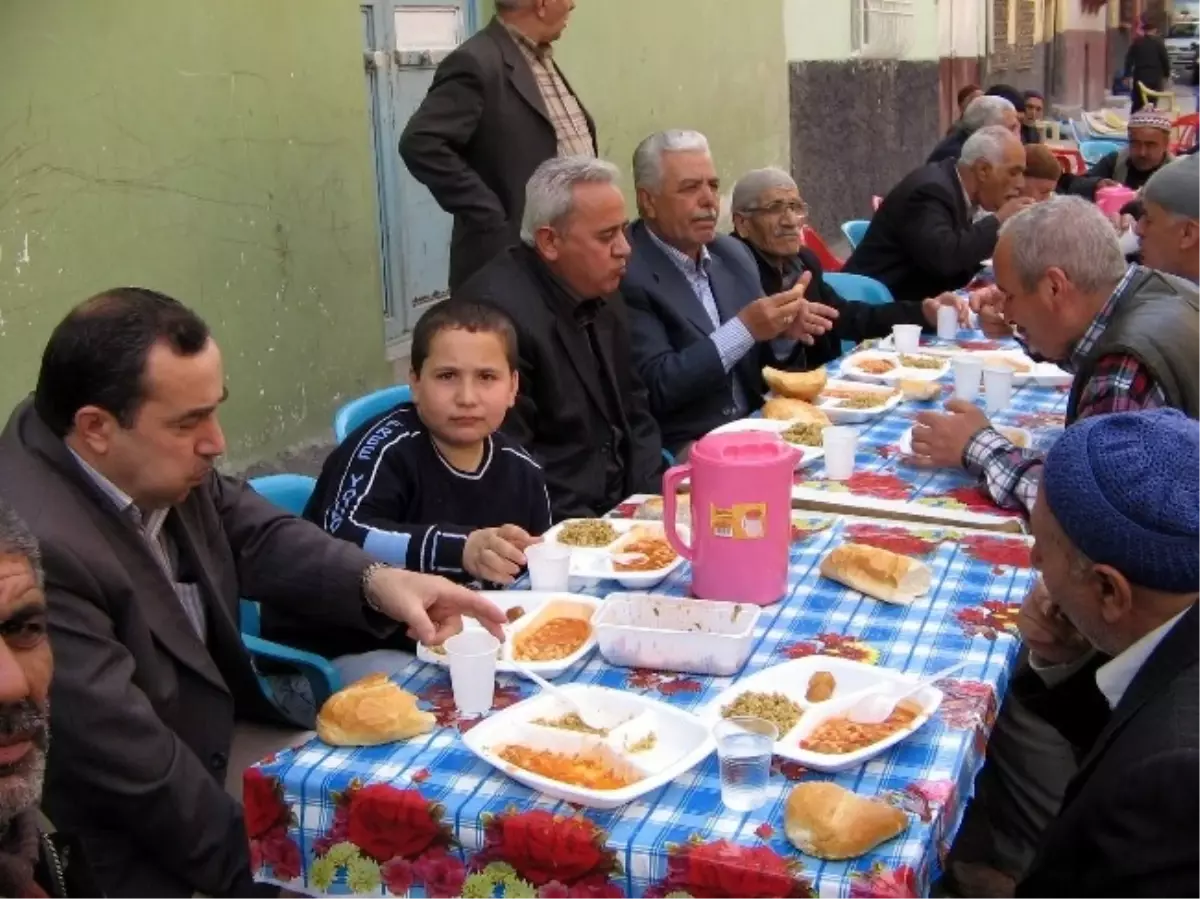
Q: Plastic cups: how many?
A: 8